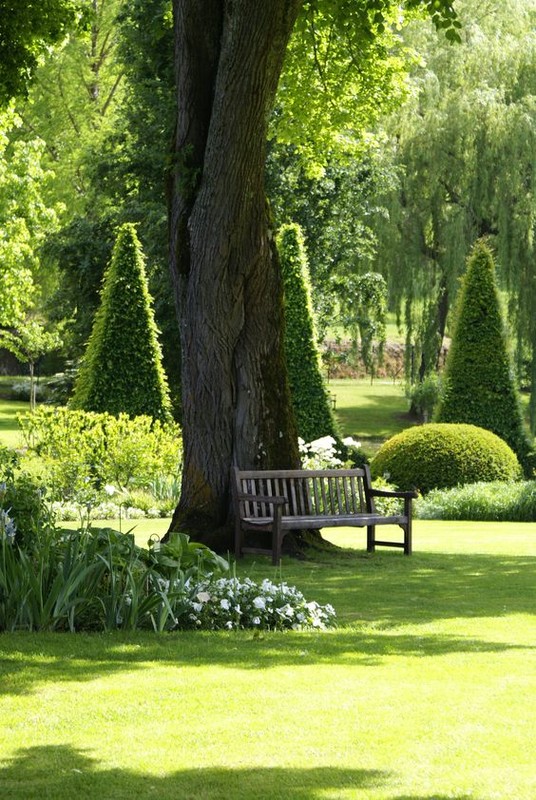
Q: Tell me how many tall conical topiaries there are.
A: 3